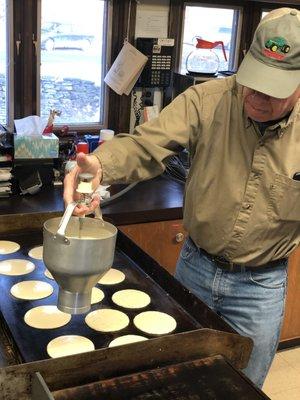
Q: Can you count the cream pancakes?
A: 13